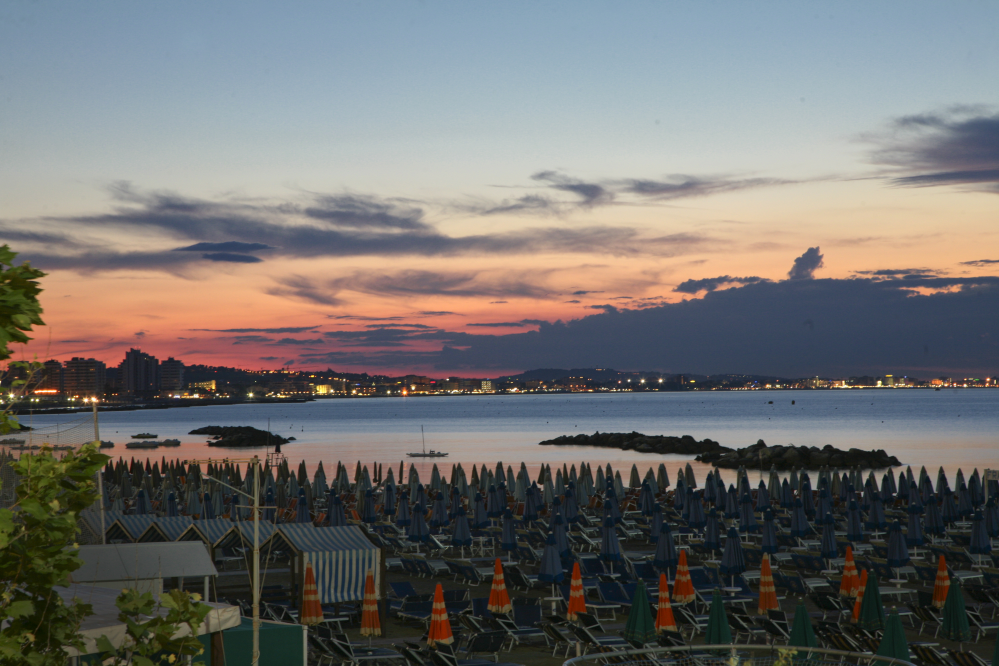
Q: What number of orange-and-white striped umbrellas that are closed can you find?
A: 11